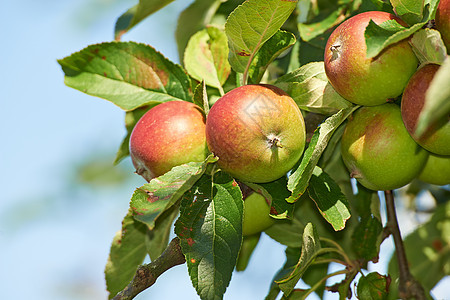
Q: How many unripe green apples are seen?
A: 3